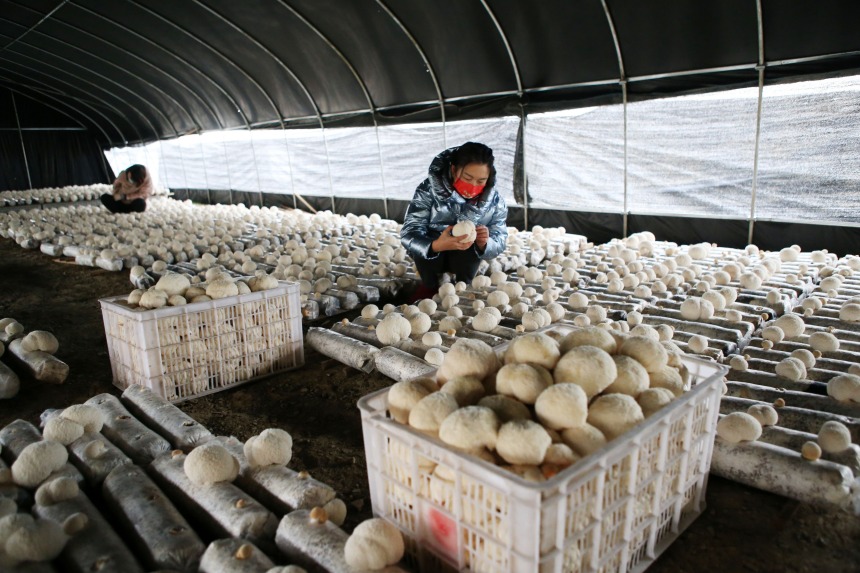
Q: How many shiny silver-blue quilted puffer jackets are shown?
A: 1